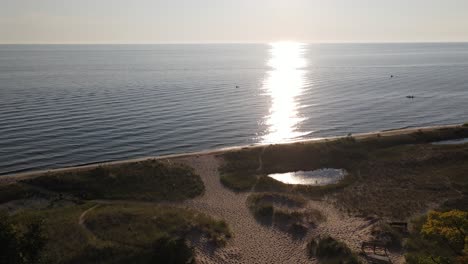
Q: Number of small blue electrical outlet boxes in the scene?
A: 0